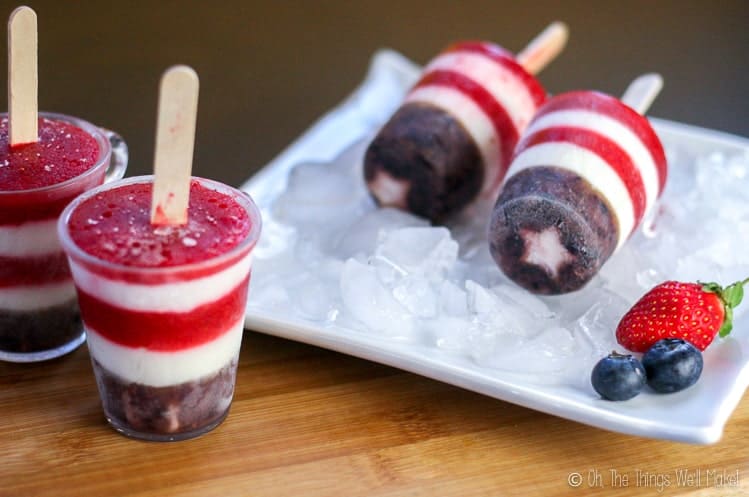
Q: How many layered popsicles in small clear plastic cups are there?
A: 2